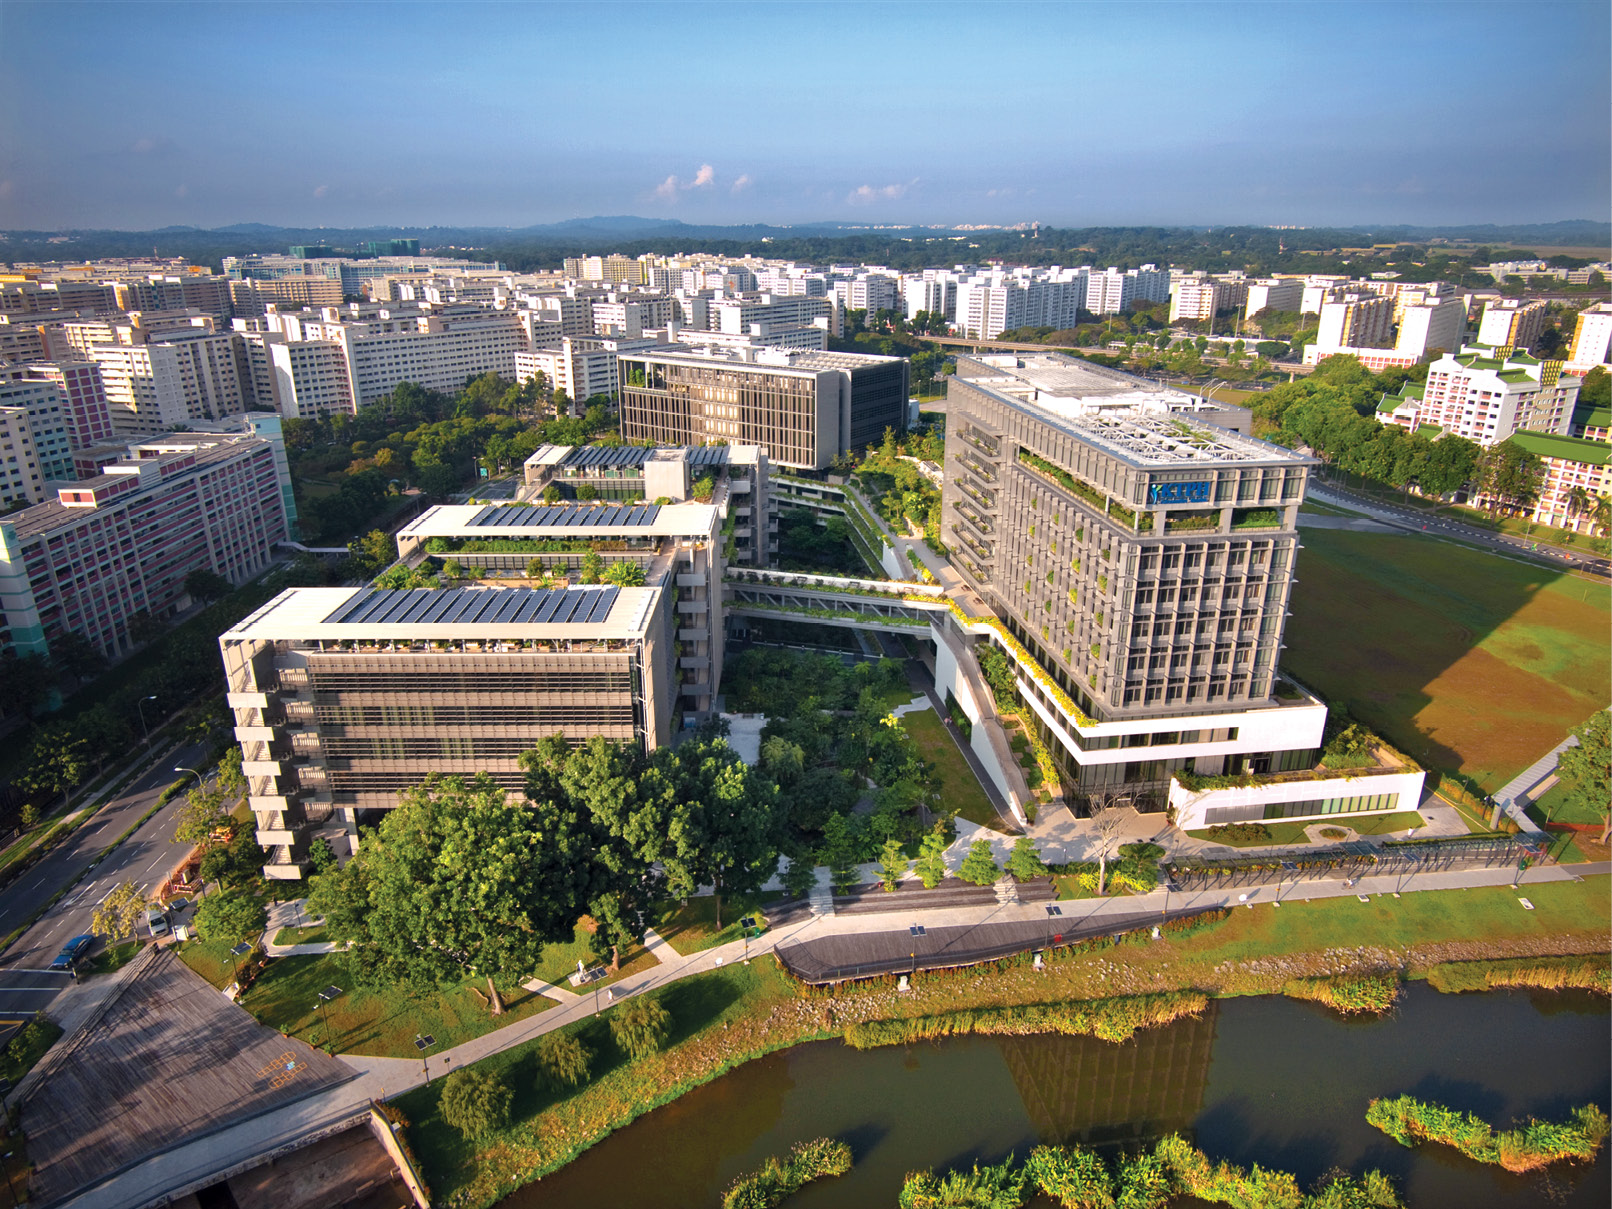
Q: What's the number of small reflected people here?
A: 0